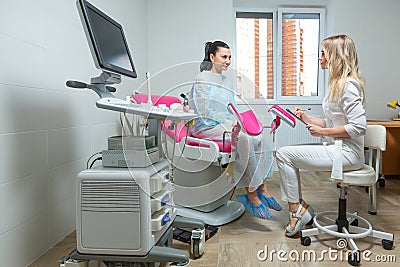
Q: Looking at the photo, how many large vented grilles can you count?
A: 1